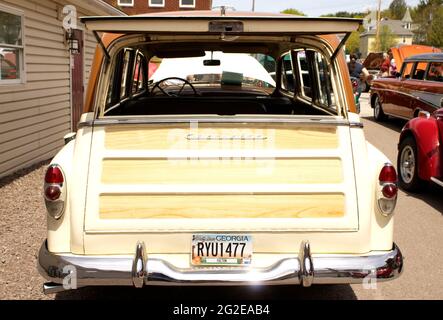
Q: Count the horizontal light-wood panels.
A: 3